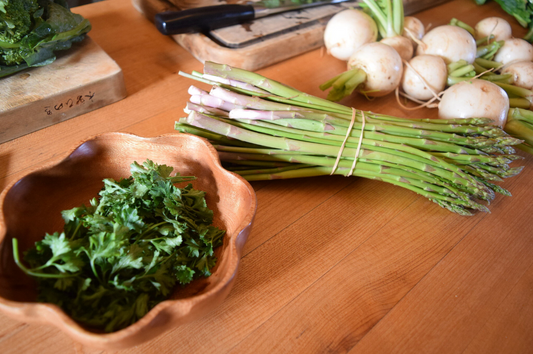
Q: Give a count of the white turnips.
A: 10